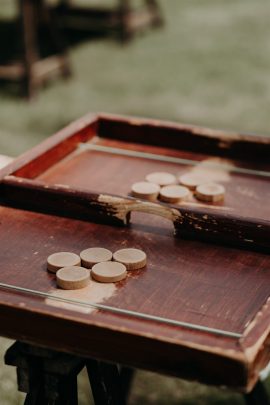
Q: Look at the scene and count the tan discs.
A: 10